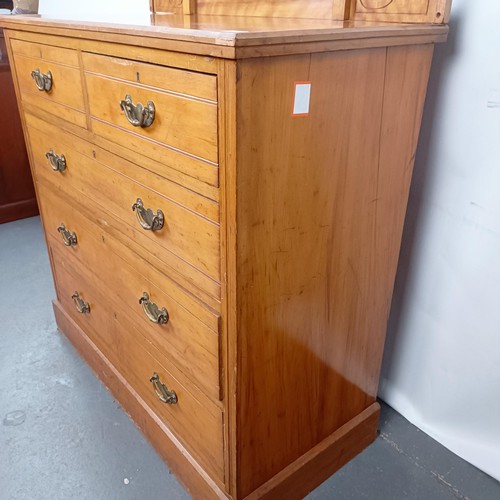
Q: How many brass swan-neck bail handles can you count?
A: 8